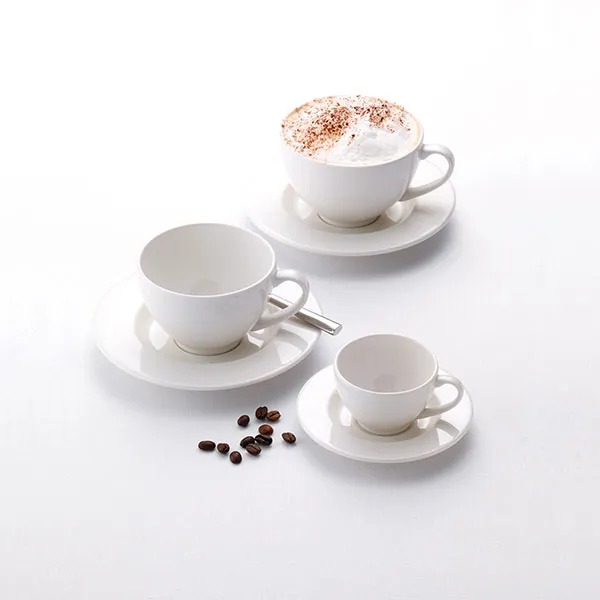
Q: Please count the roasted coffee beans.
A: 11